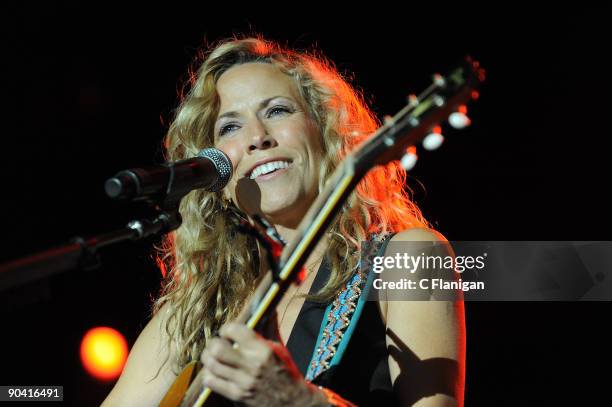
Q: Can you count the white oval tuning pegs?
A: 3